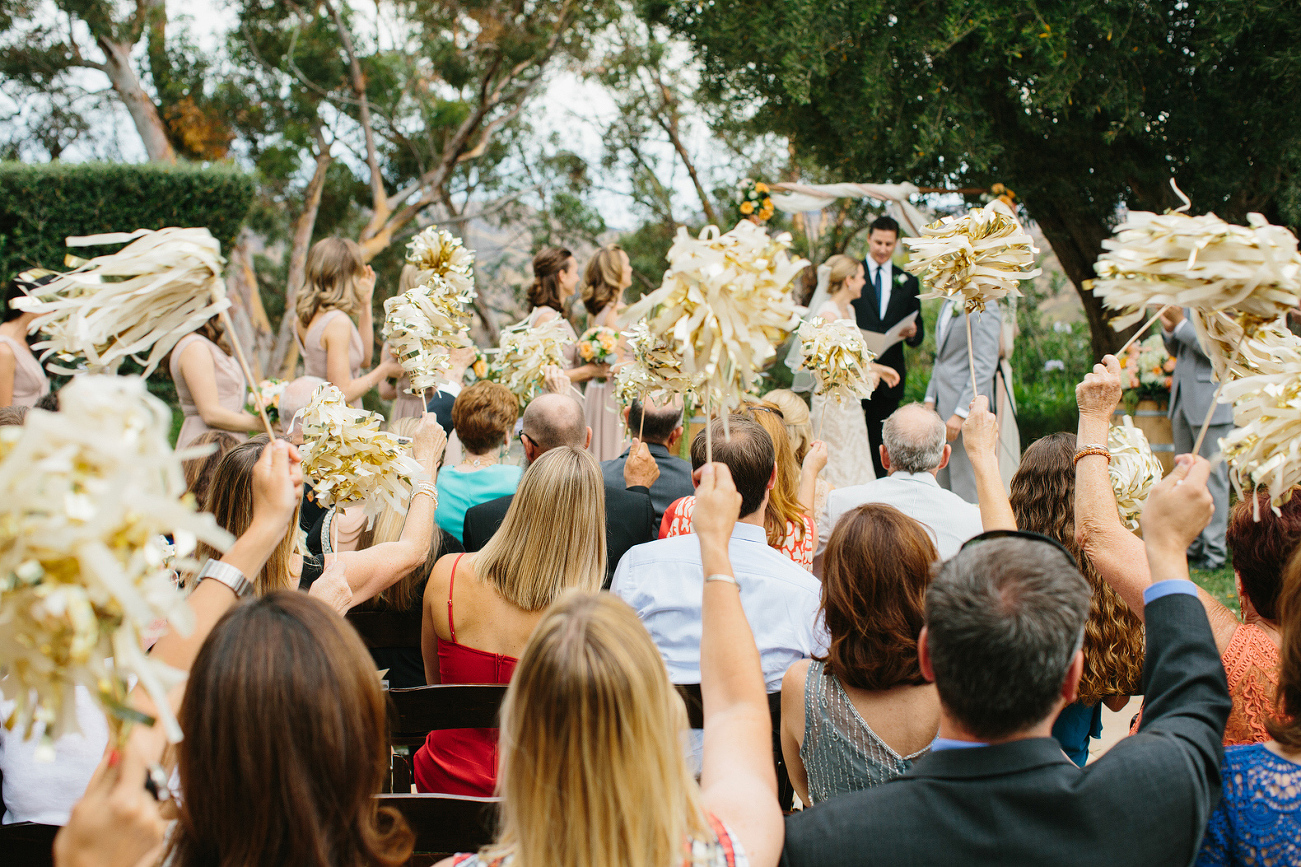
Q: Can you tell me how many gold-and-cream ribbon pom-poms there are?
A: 14